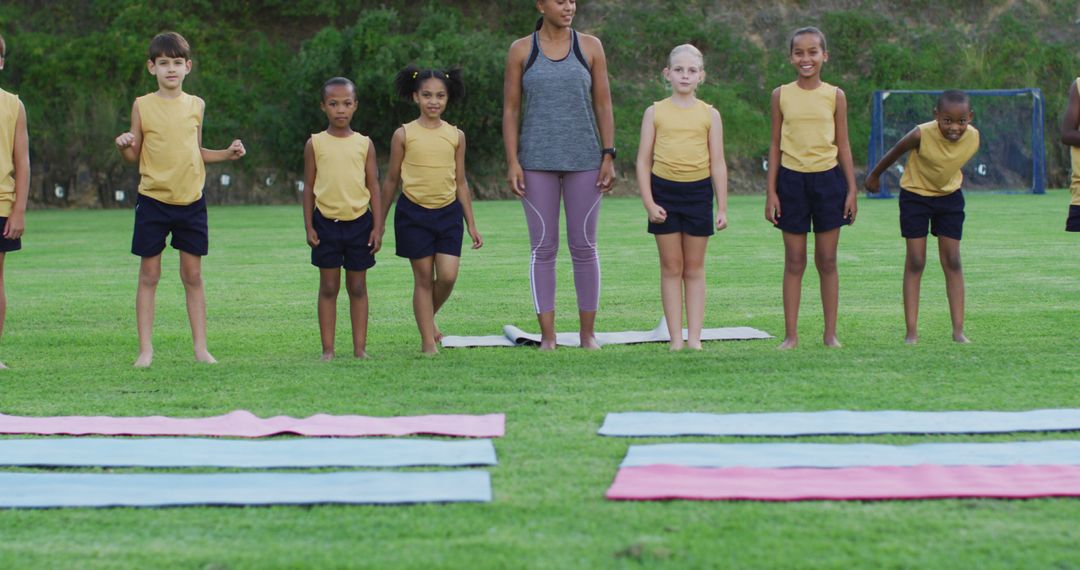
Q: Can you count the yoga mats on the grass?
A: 7